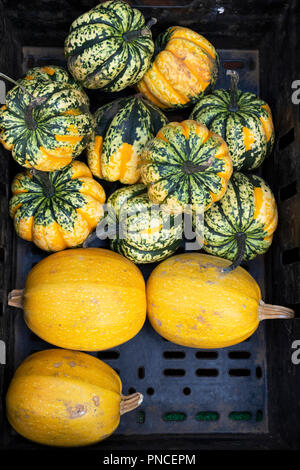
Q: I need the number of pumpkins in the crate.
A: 13